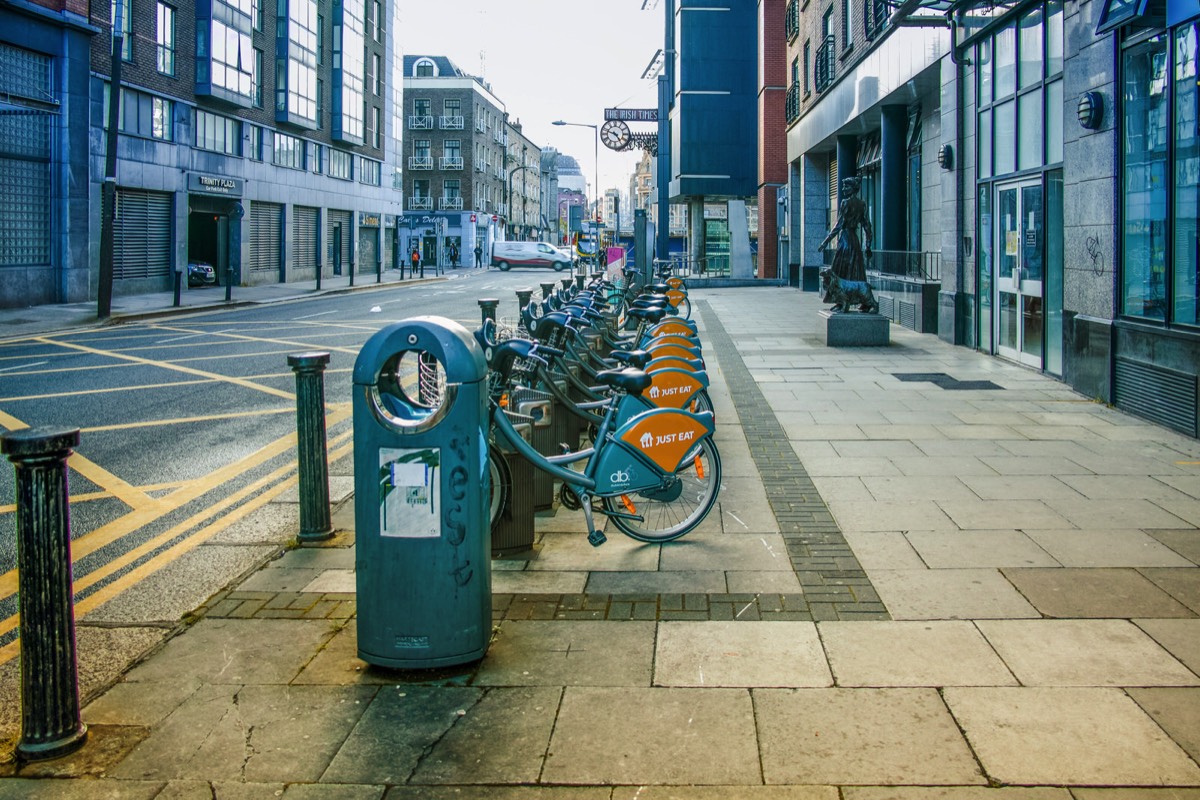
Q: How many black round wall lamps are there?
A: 2